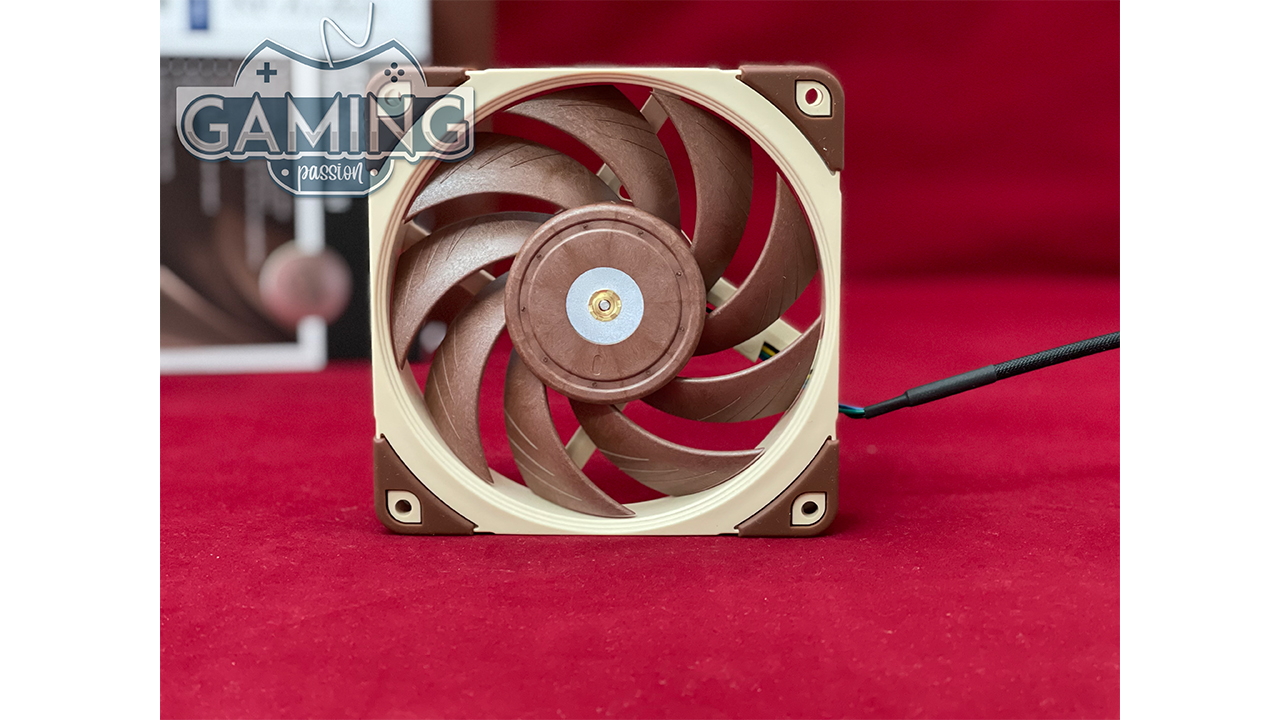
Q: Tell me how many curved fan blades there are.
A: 9